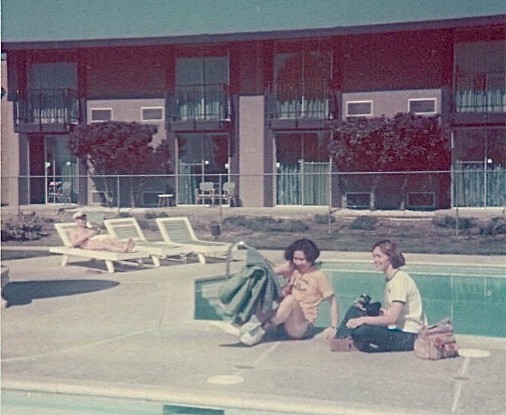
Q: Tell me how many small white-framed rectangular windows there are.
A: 4